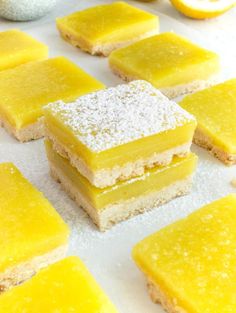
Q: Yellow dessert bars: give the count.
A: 10